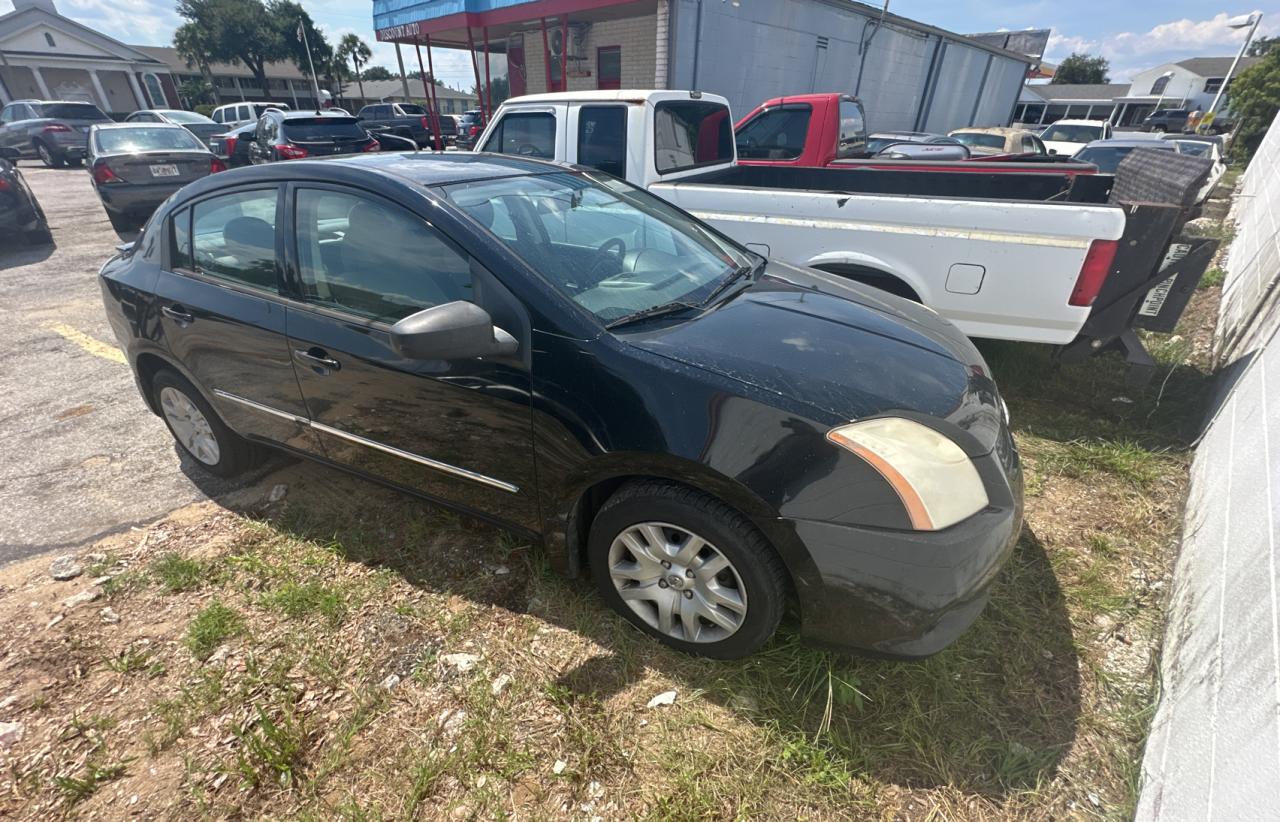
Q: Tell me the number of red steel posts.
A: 6